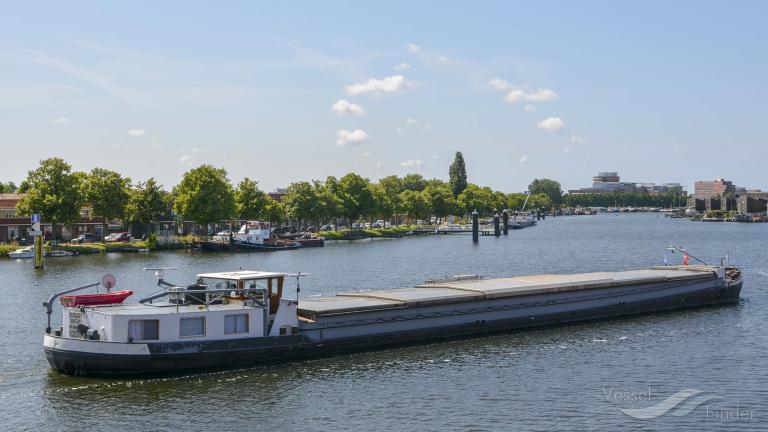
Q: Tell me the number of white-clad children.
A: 0